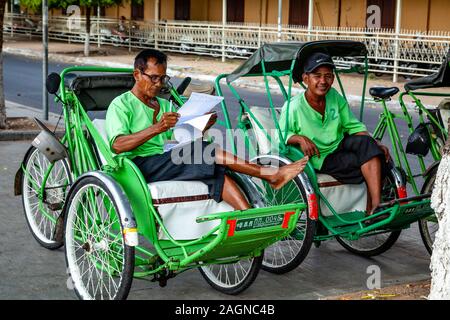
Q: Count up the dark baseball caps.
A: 1